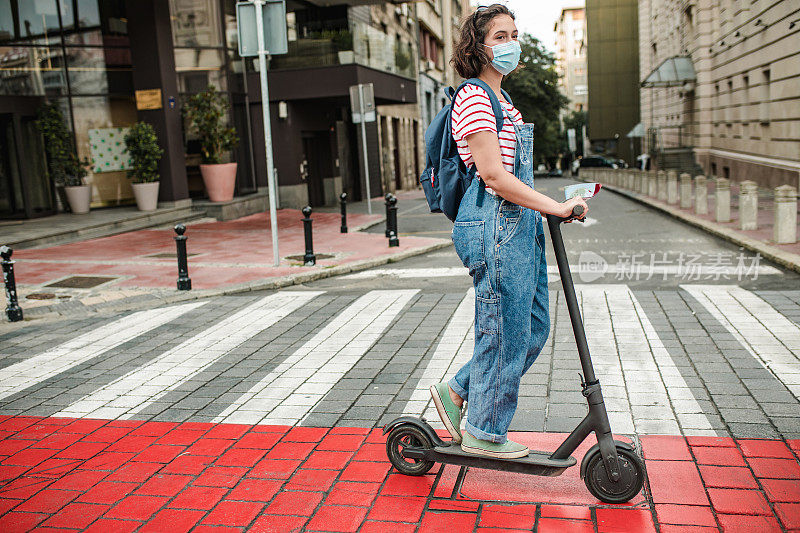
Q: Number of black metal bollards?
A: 6